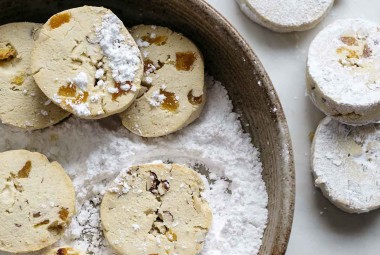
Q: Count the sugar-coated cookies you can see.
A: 3